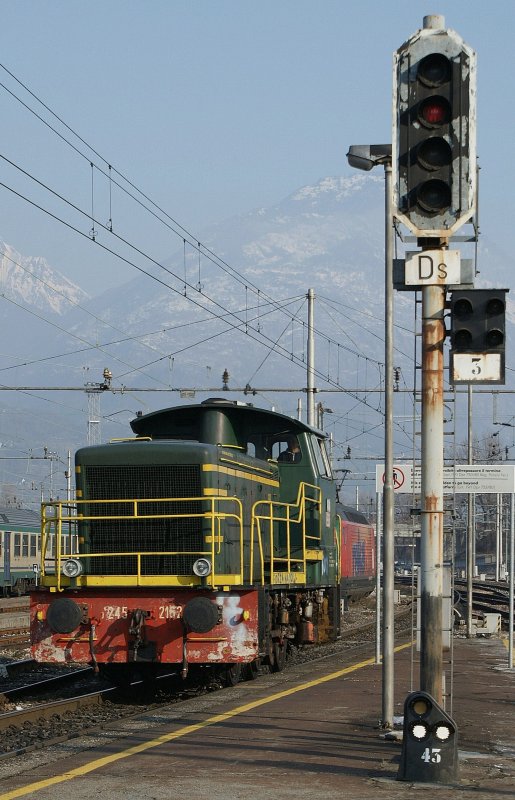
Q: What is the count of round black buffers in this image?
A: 2